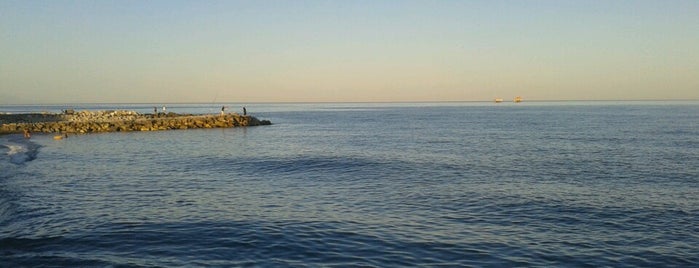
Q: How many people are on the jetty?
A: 4